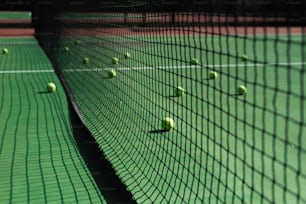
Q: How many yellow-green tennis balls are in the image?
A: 14